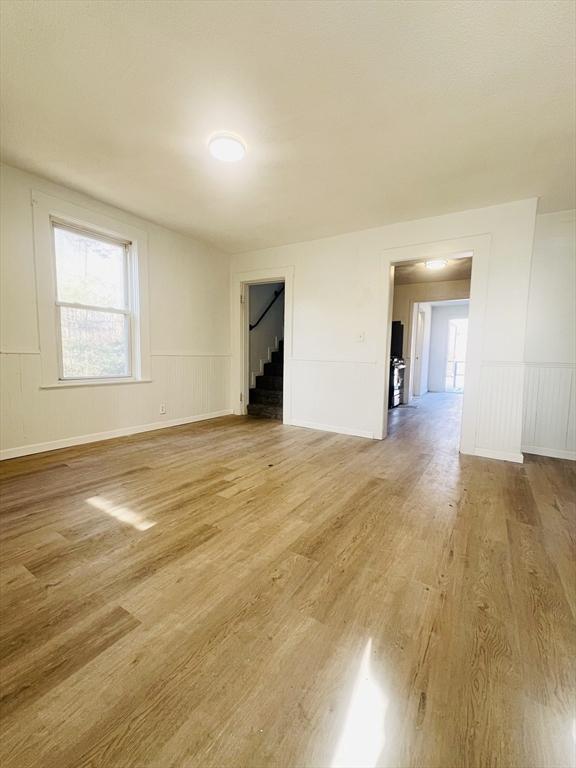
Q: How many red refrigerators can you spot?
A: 0